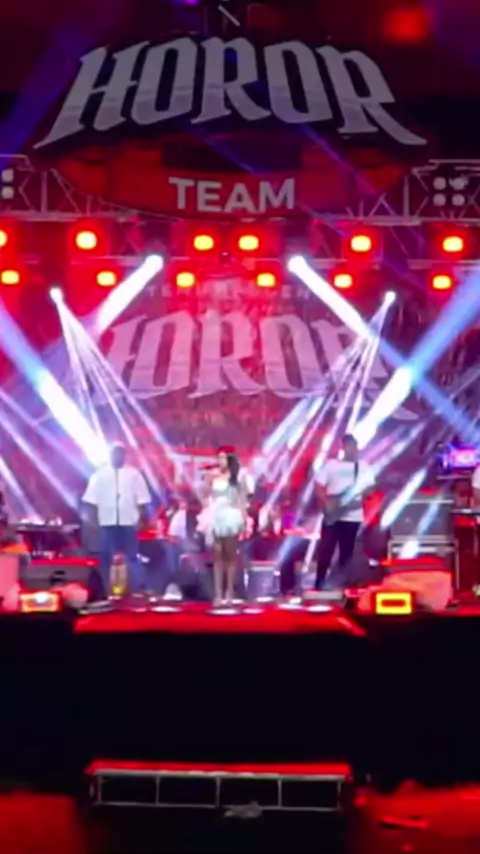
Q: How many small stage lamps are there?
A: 12